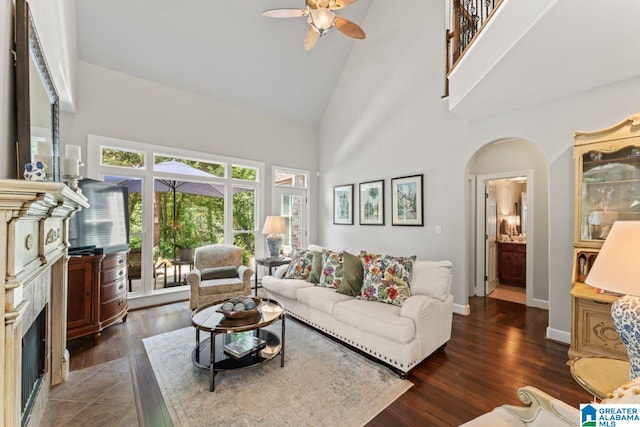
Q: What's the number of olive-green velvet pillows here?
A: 2